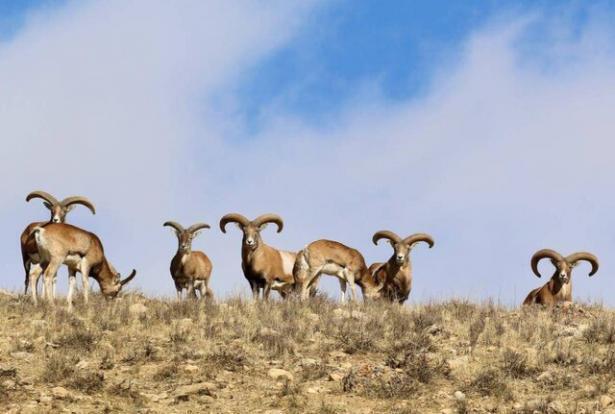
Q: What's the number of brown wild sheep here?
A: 7